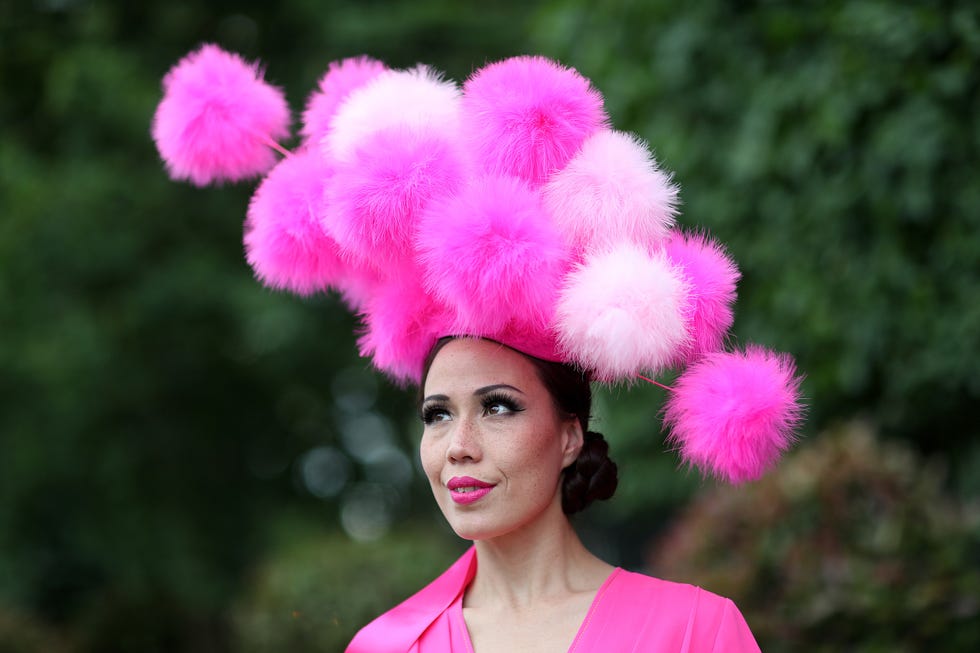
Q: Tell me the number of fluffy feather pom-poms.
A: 12